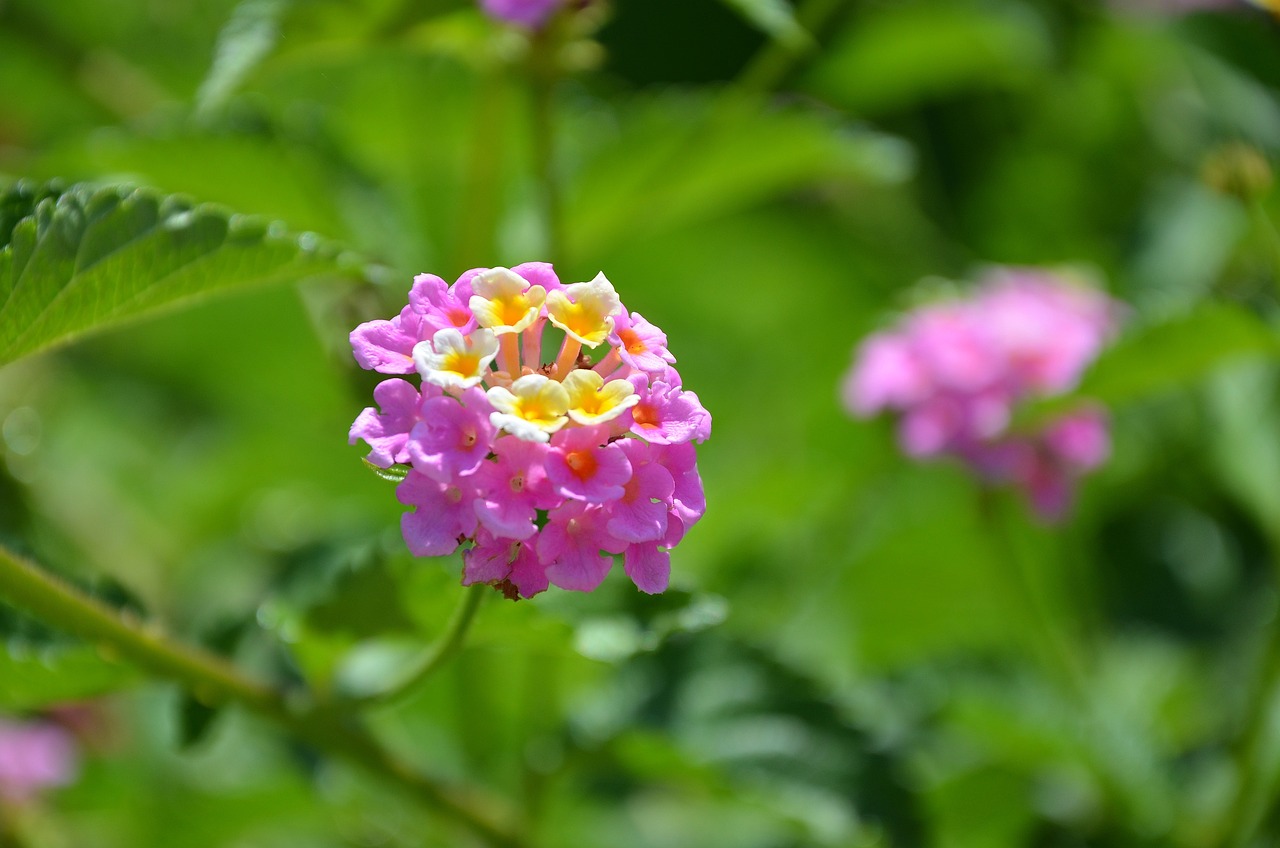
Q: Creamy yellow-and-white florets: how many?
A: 5